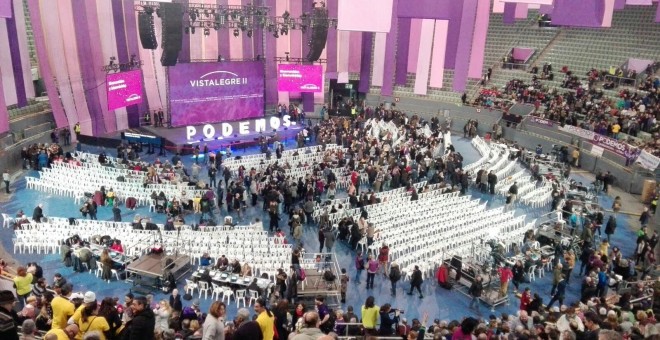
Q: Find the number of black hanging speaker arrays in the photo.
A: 3